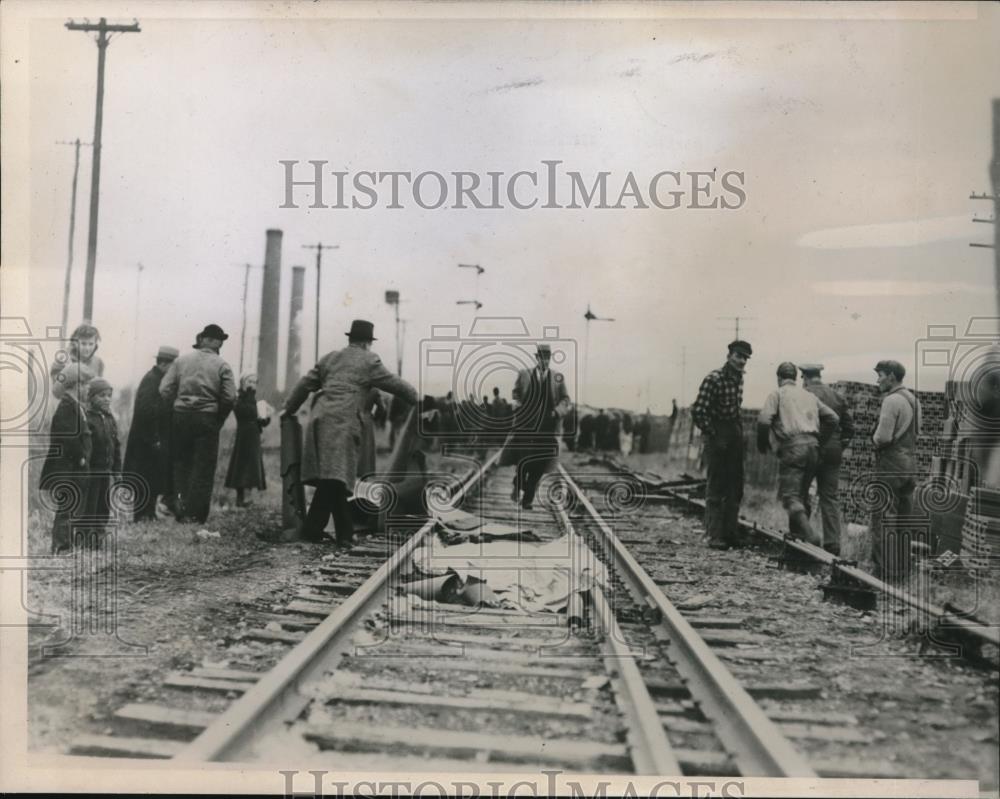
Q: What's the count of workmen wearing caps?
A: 4